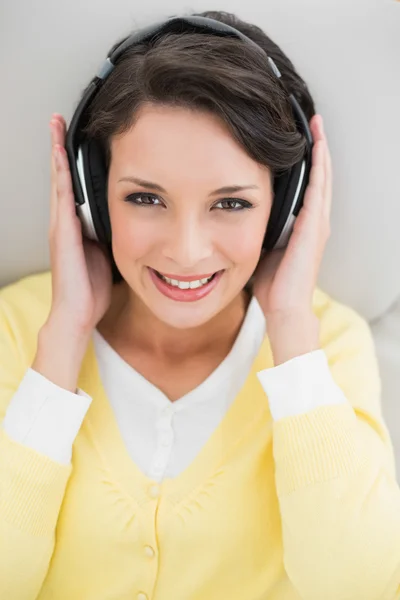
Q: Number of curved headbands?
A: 1